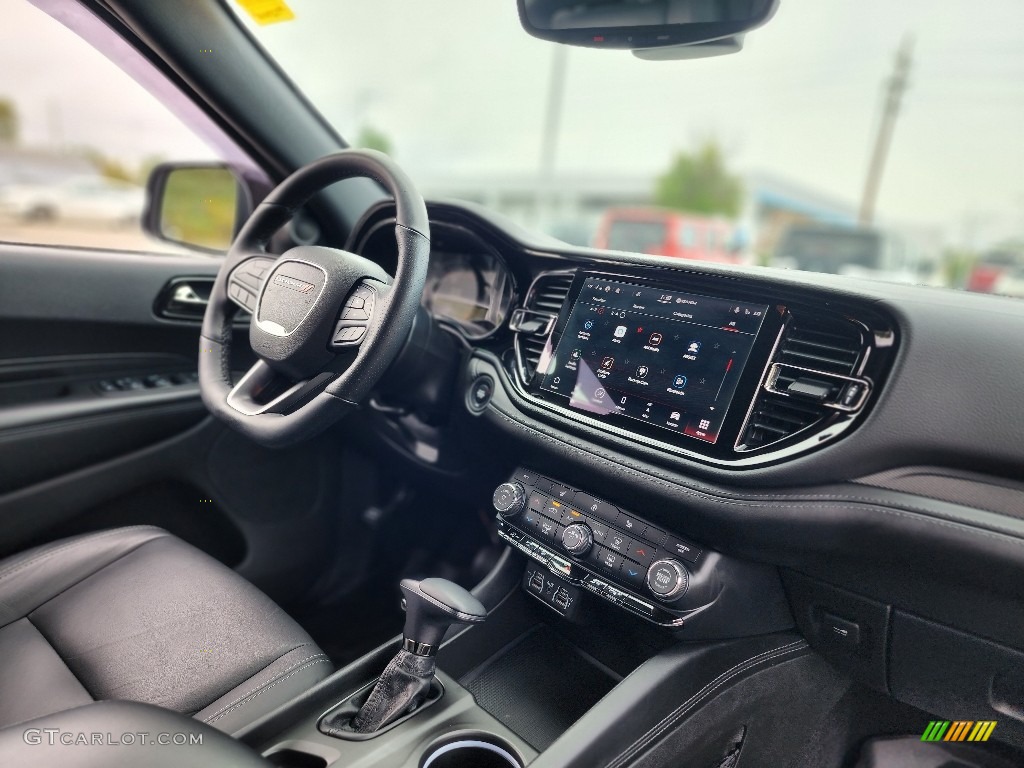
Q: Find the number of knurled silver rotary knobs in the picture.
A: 3